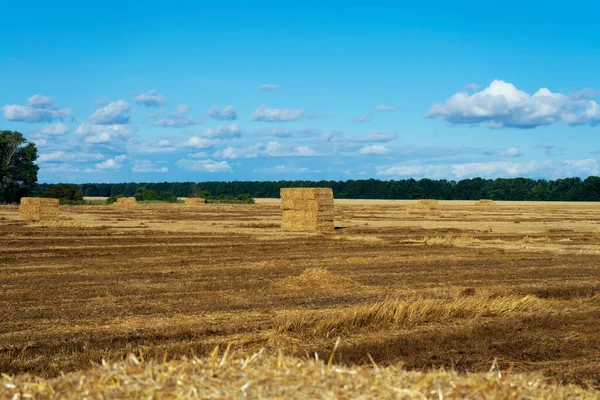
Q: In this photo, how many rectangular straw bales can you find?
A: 6